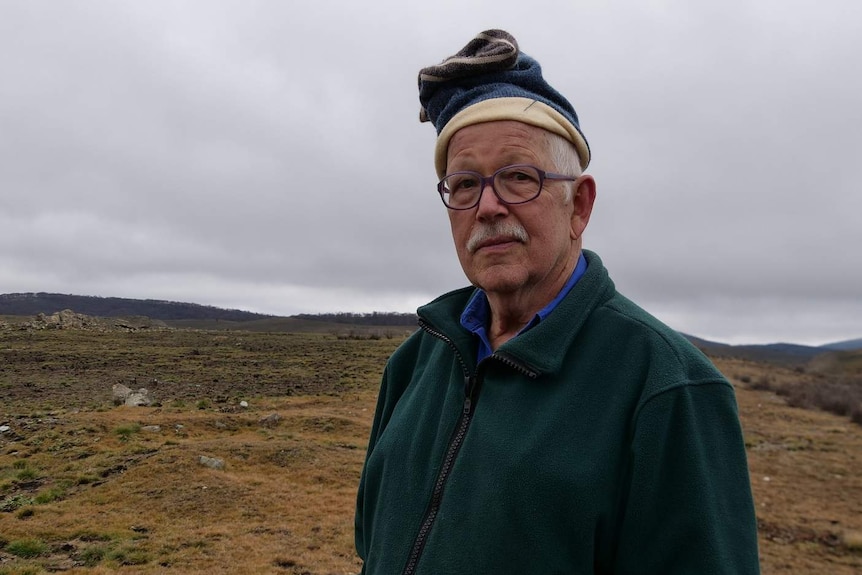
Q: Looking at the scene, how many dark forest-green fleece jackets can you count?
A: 1